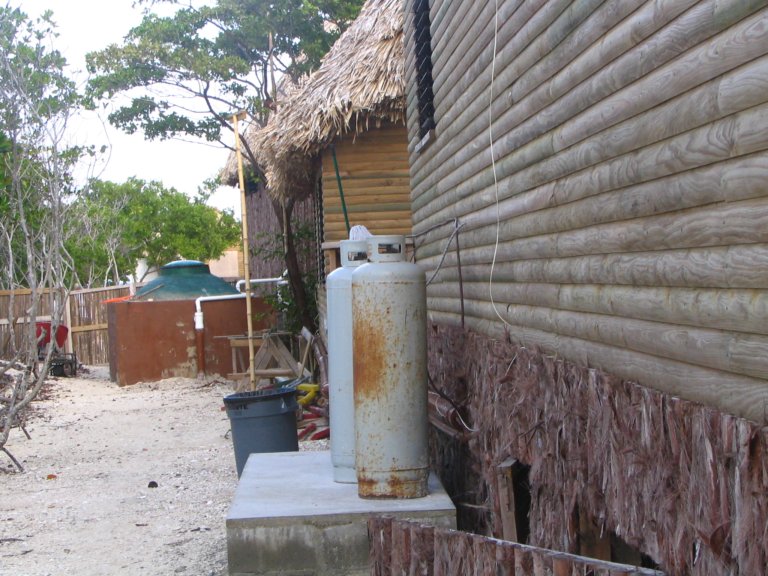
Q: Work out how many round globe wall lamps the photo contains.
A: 0